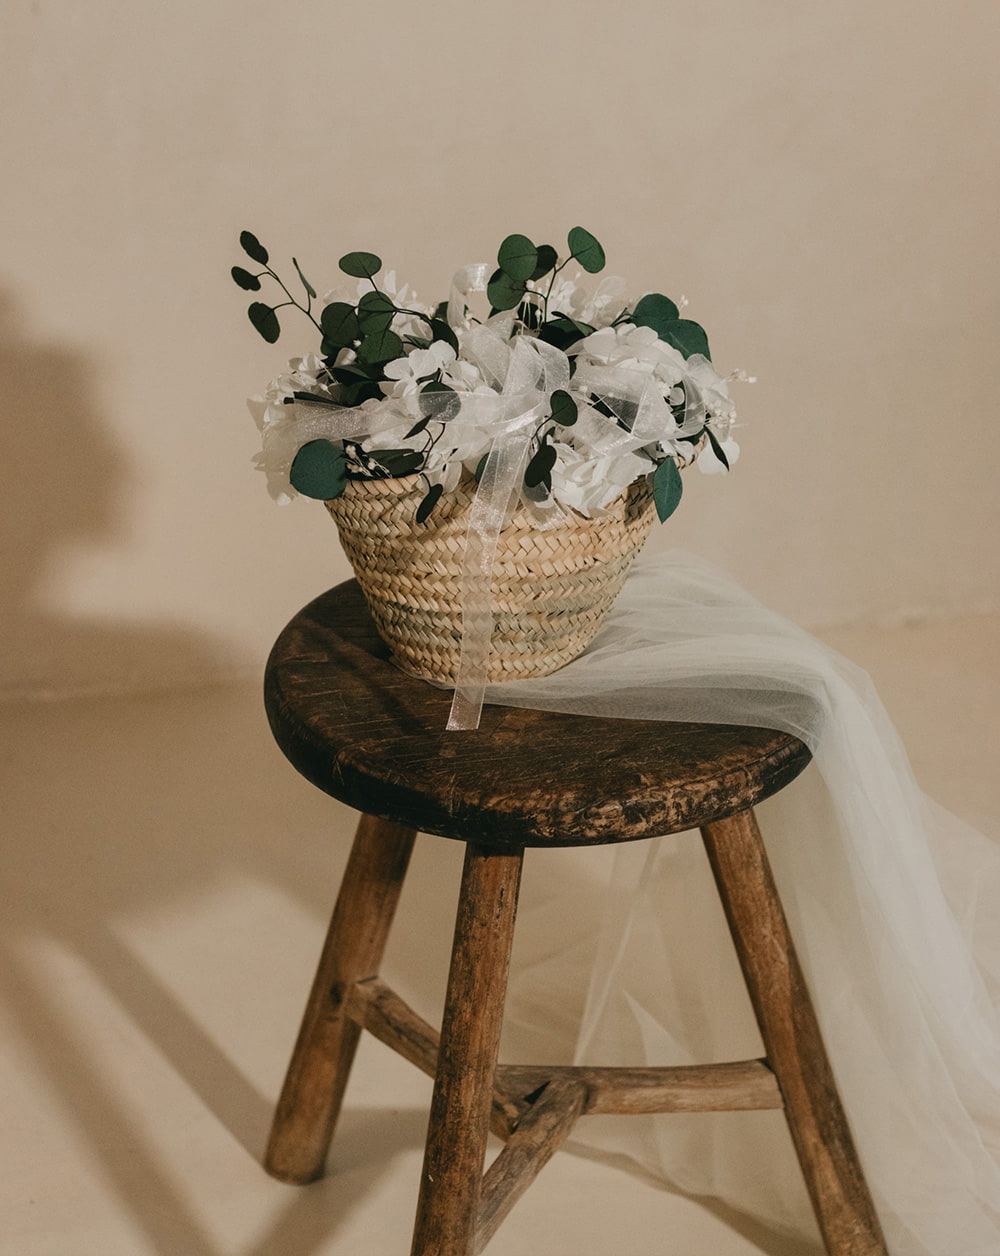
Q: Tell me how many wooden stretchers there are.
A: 3